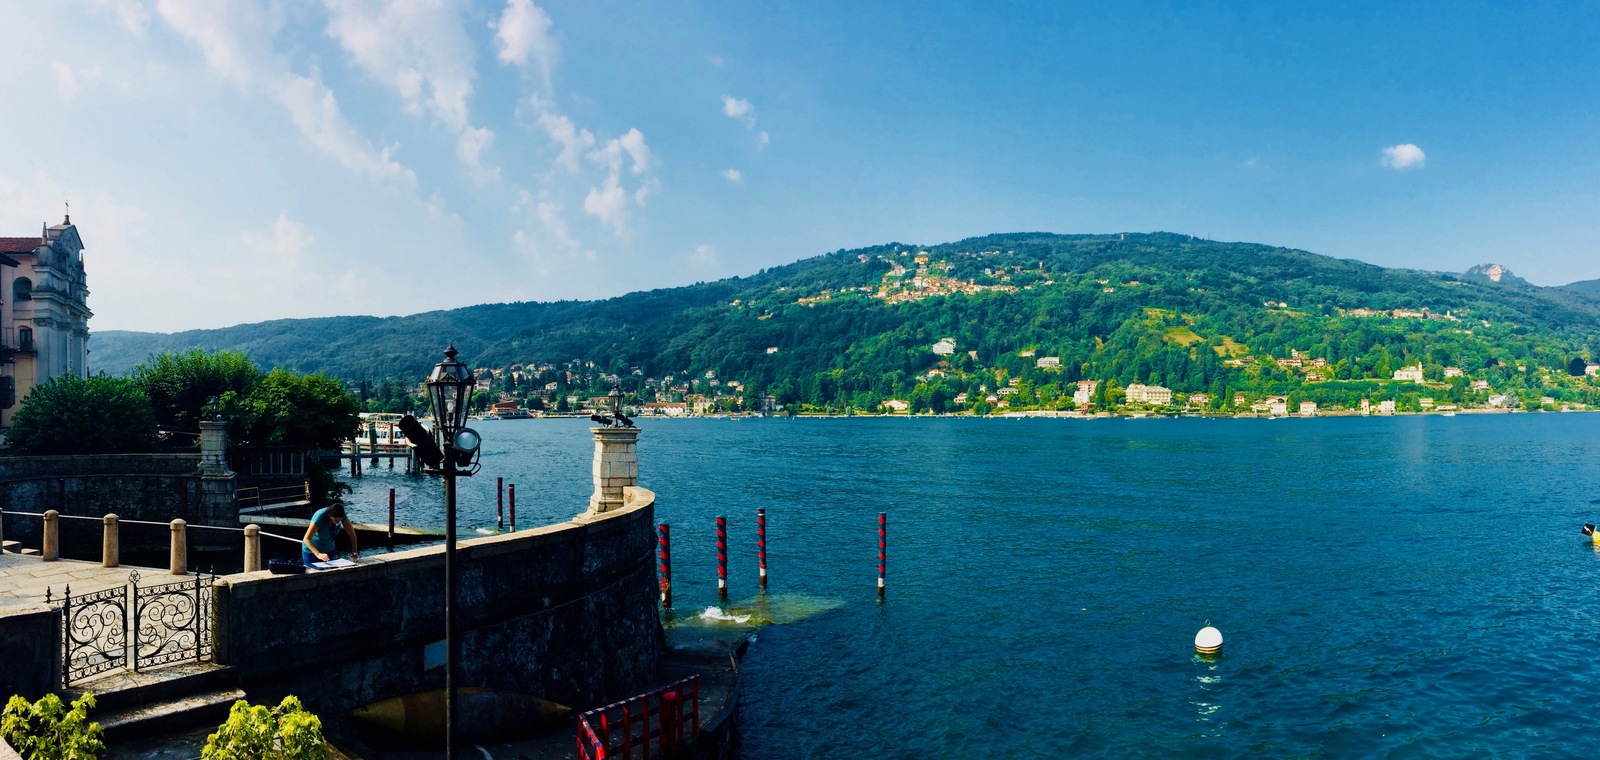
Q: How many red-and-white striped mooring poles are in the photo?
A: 7